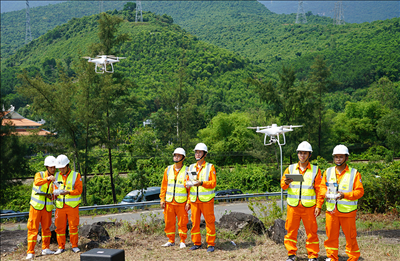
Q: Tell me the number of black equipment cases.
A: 1